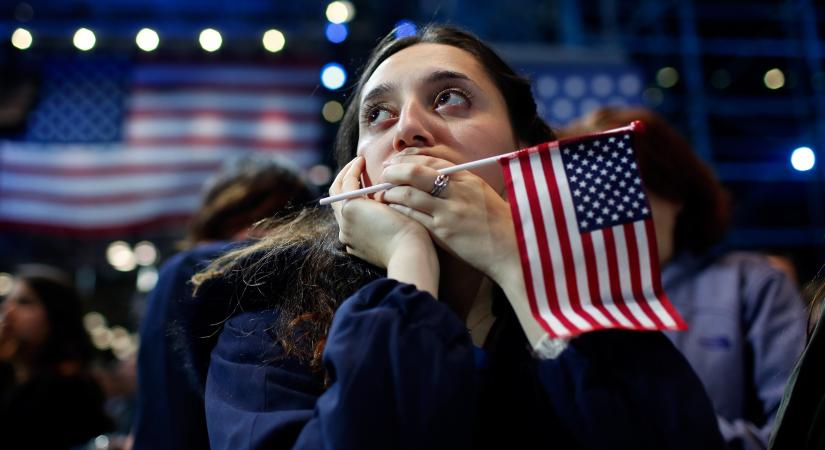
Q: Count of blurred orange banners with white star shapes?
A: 0